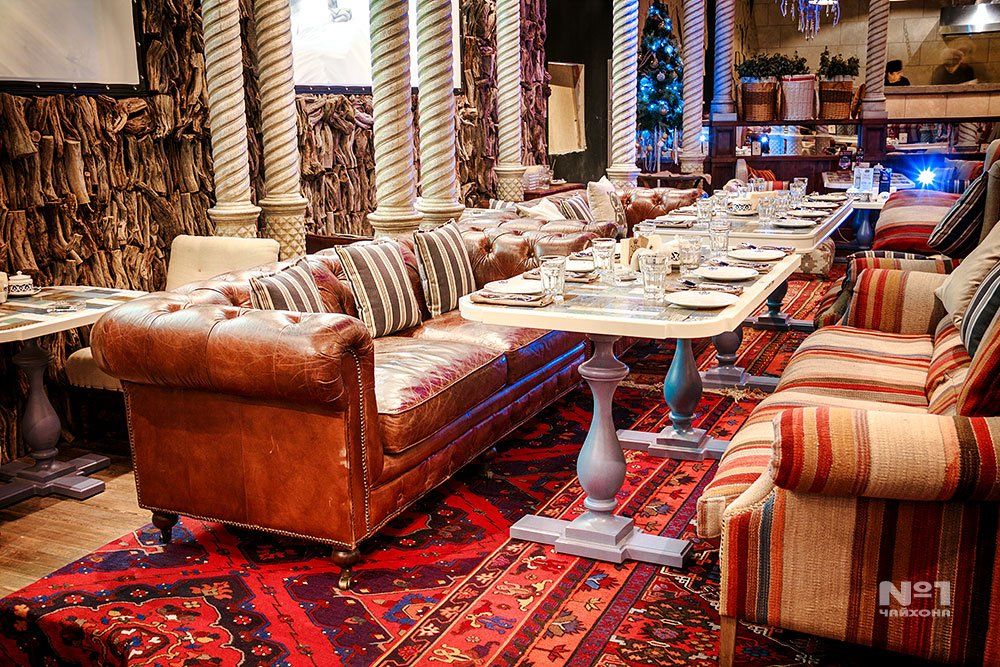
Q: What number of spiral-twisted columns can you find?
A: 9